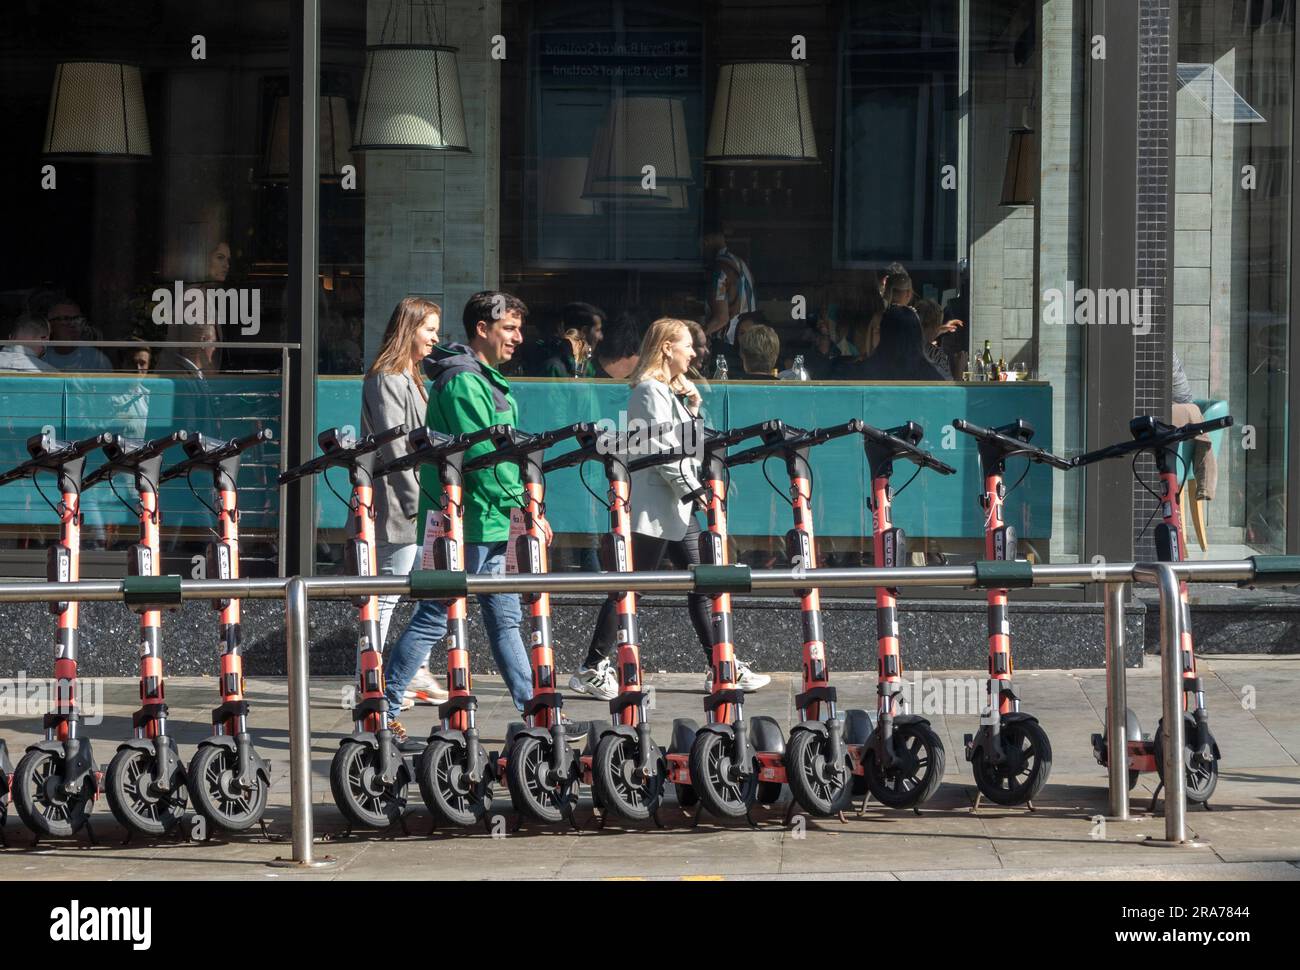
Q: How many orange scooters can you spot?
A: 12